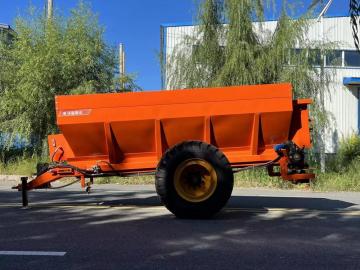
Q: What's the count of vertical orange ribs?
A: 4